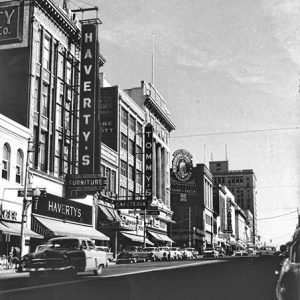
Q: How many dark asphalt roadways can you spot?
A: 1